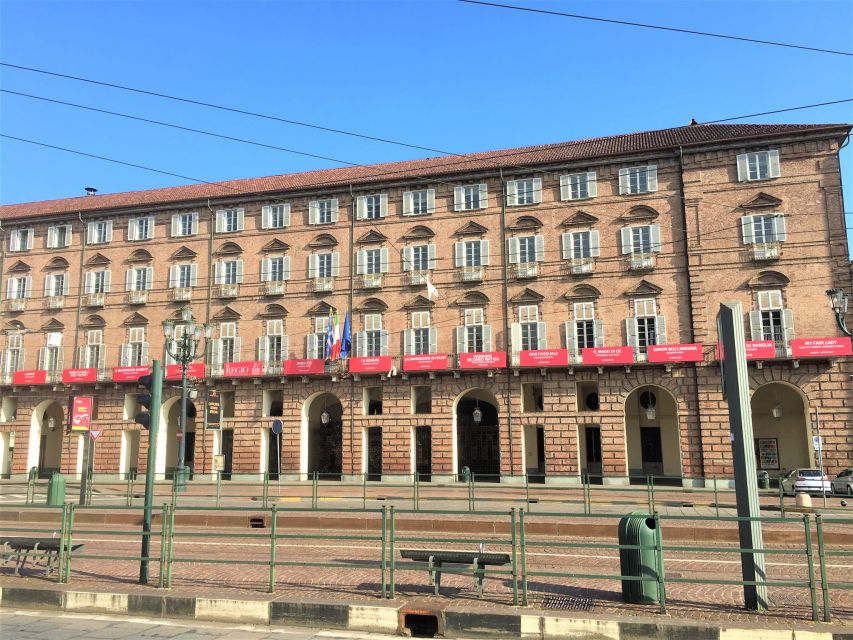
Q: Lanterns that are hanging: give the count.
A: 5